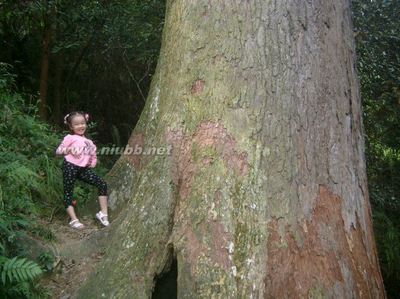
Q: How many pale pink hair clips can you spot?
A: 2